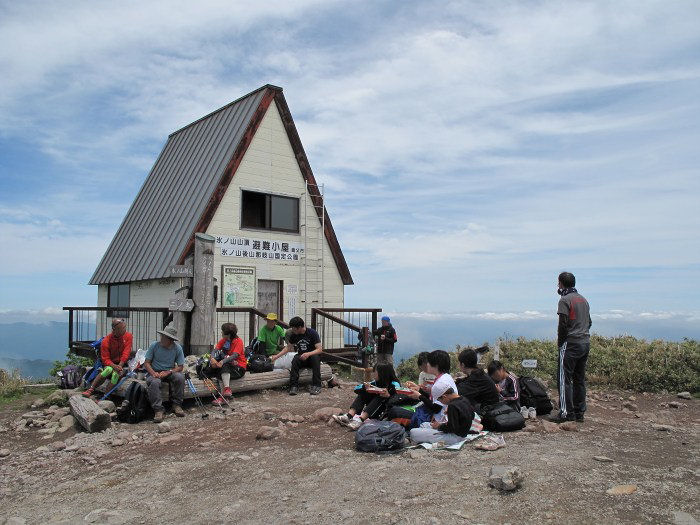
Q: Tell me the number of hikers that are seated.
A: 11